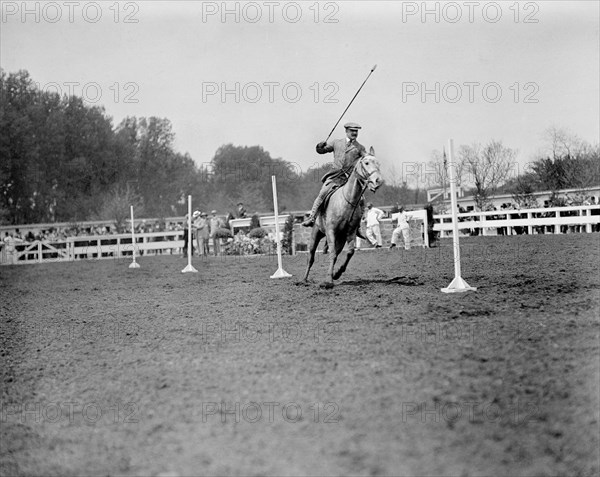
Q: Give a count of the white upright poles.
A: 4